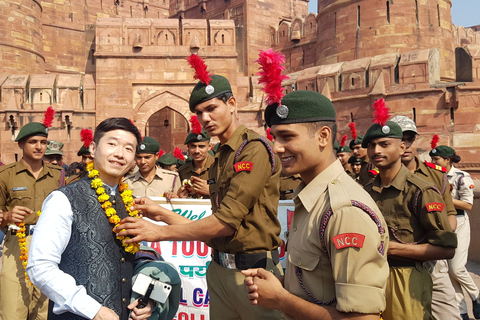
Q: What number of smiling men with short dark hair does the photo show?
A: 2